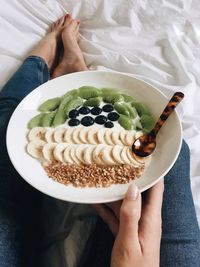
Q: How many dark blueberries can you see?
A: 9